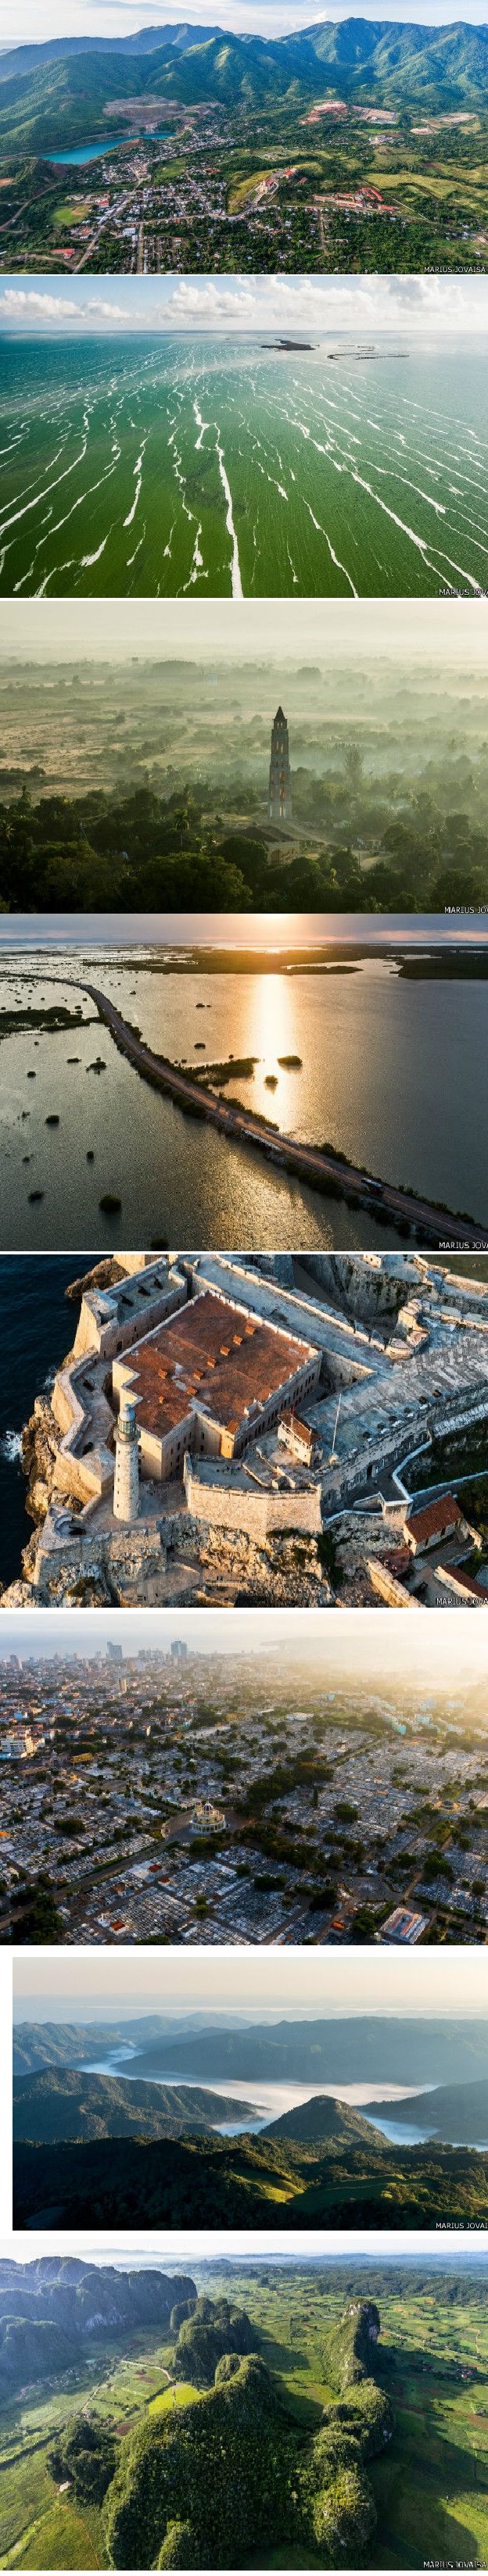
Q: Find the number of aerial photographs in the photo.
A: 8